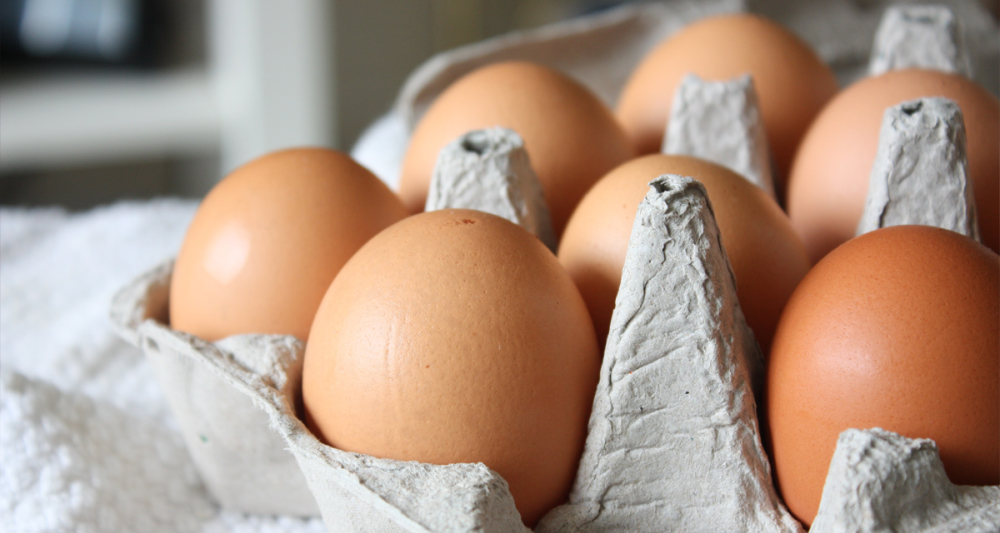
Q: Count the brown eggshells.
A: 7